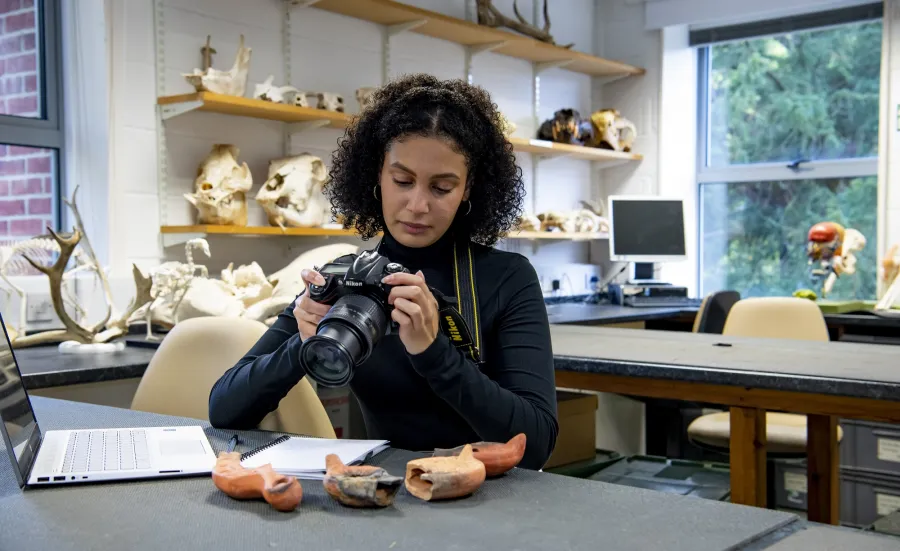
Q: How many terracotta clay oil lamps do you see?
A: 4